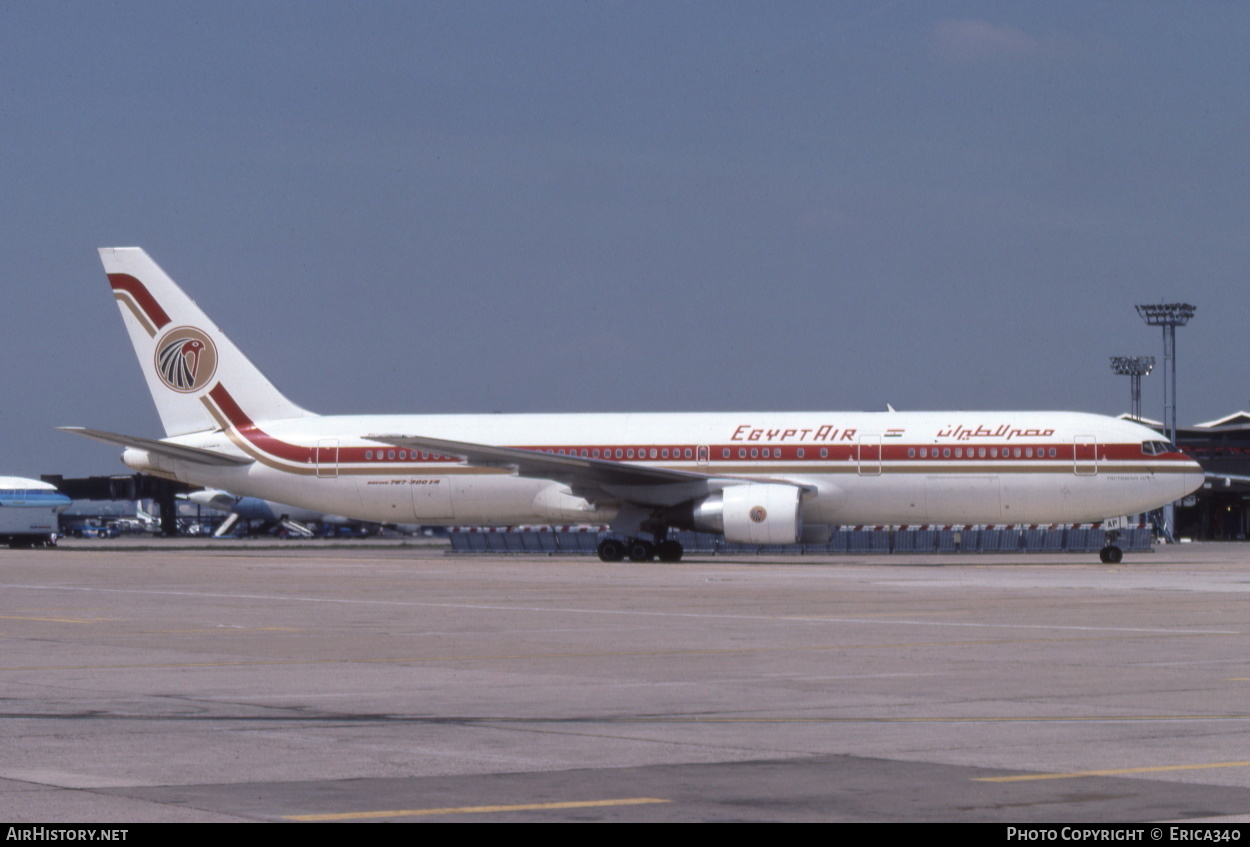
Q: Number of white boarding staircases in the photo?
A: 2